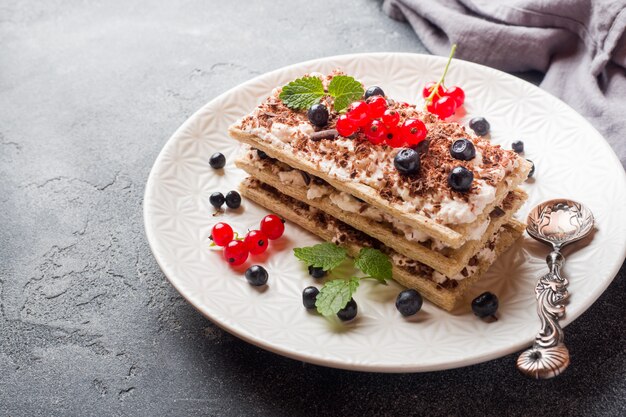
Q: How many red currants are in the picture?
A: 15